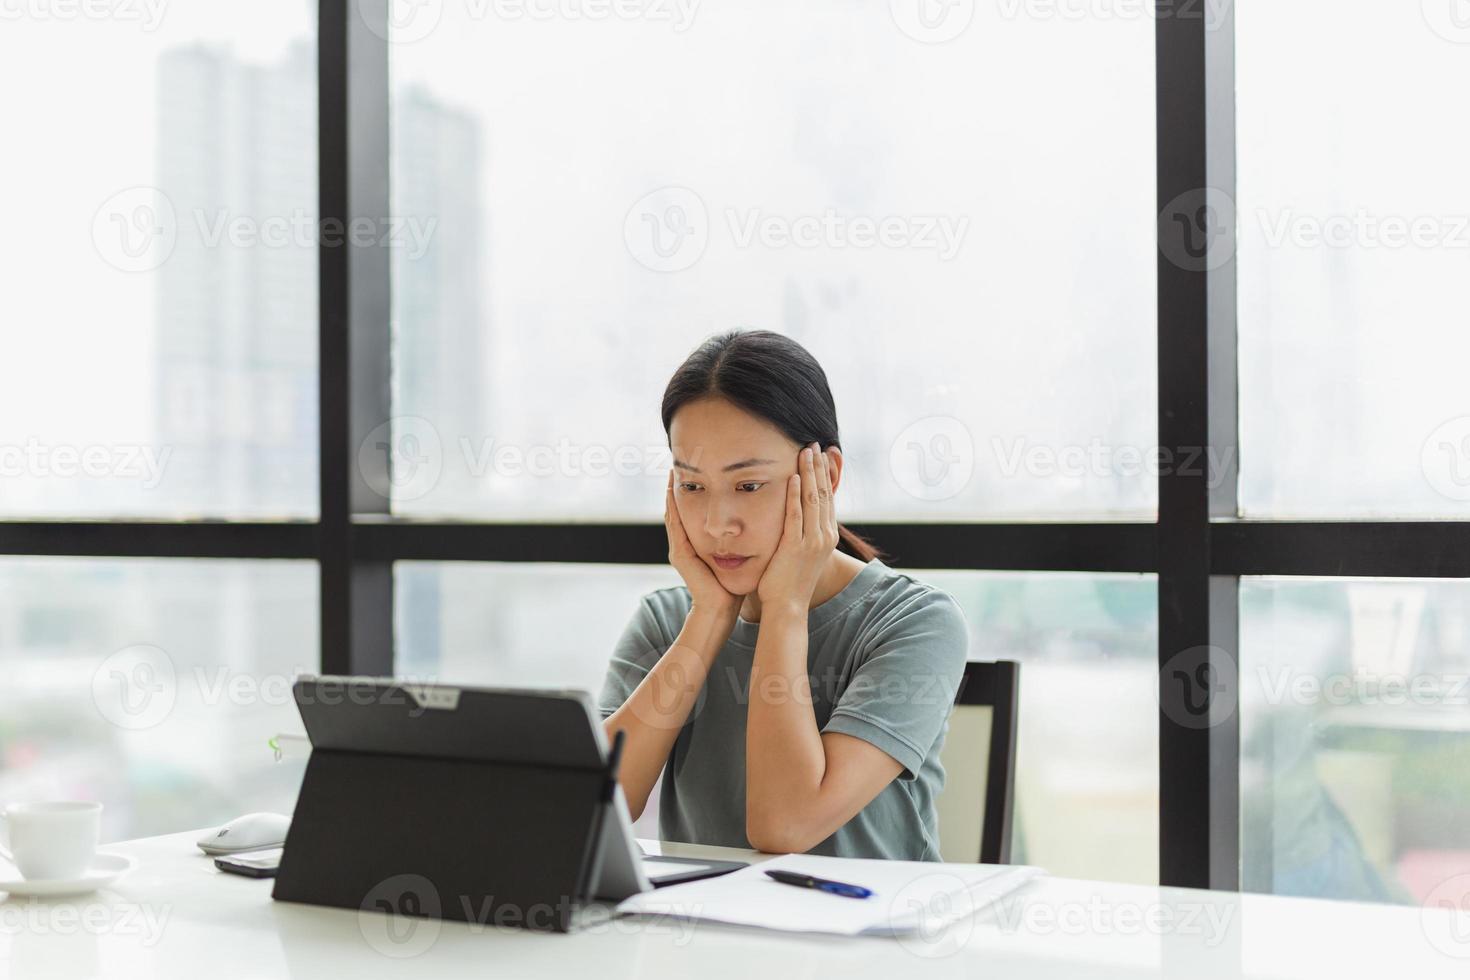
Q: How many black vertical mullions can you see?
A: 2